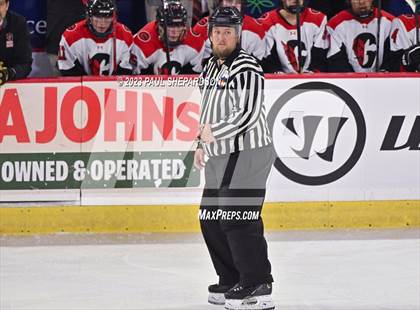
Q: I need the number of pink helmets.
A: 0